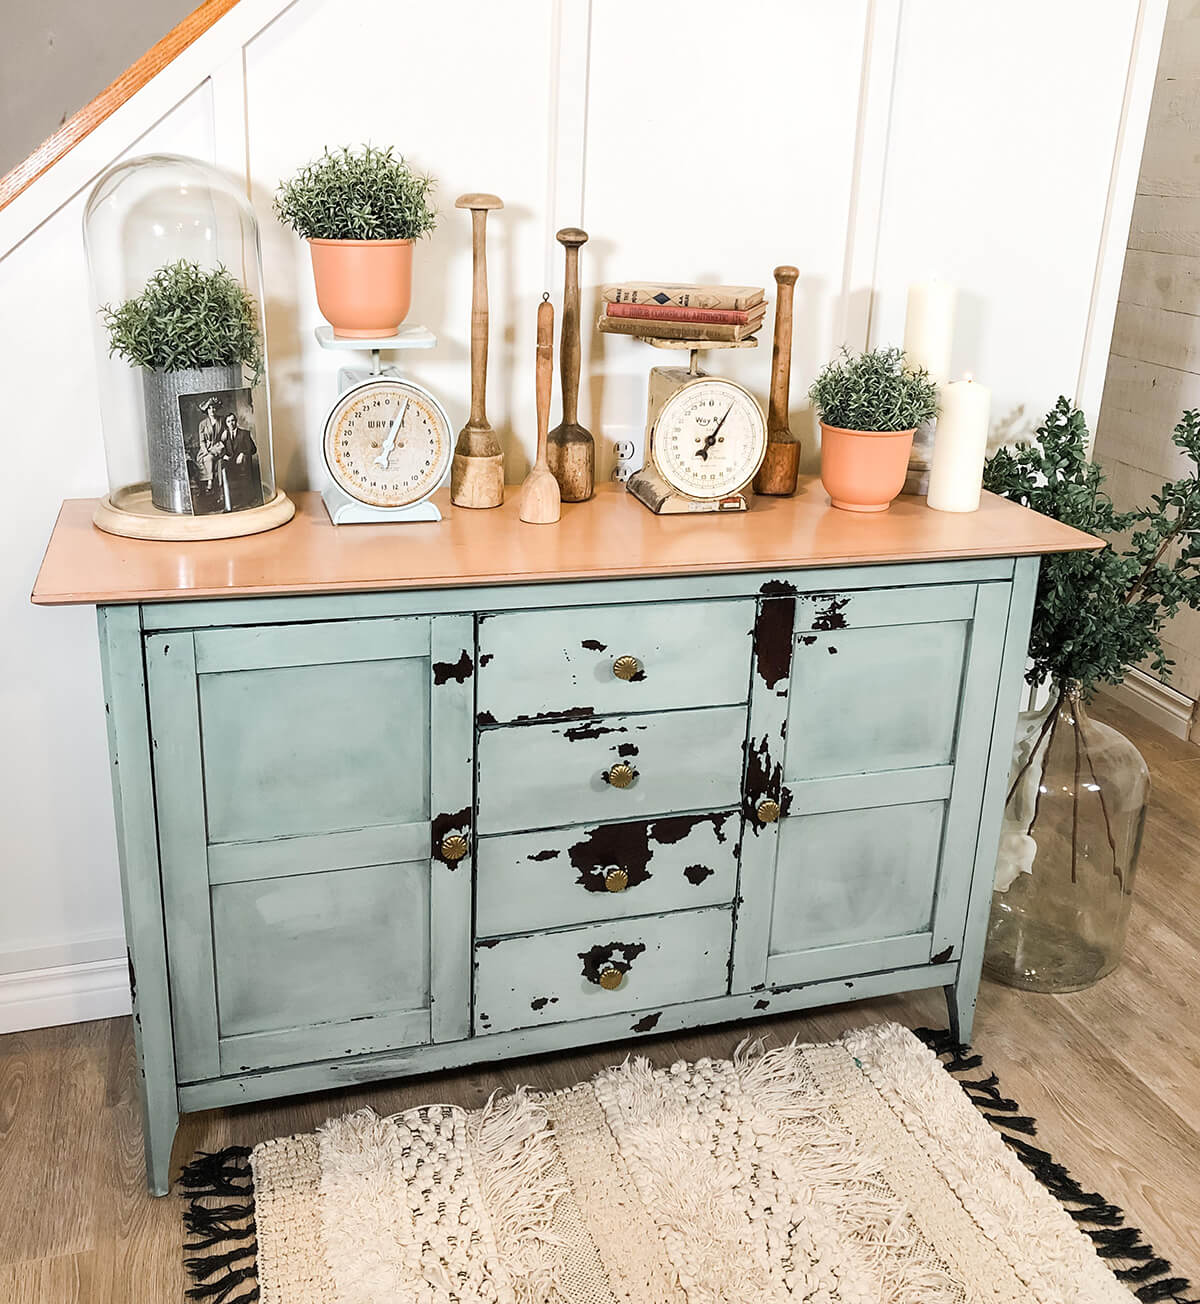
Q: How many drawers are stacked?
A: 4